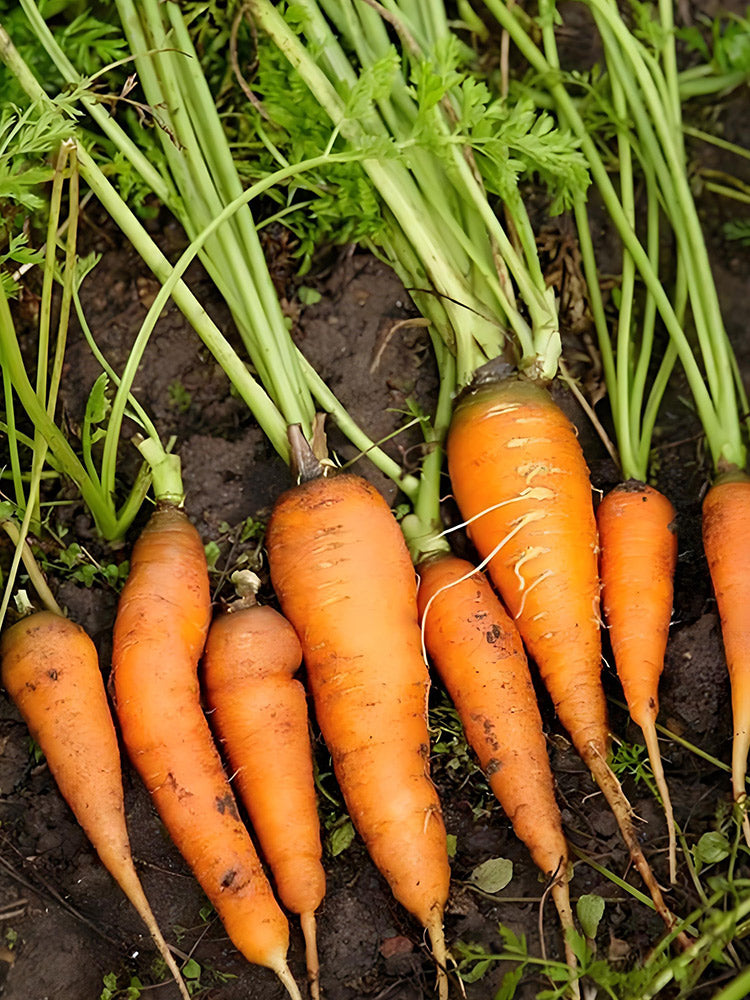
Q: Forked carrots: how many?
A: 0